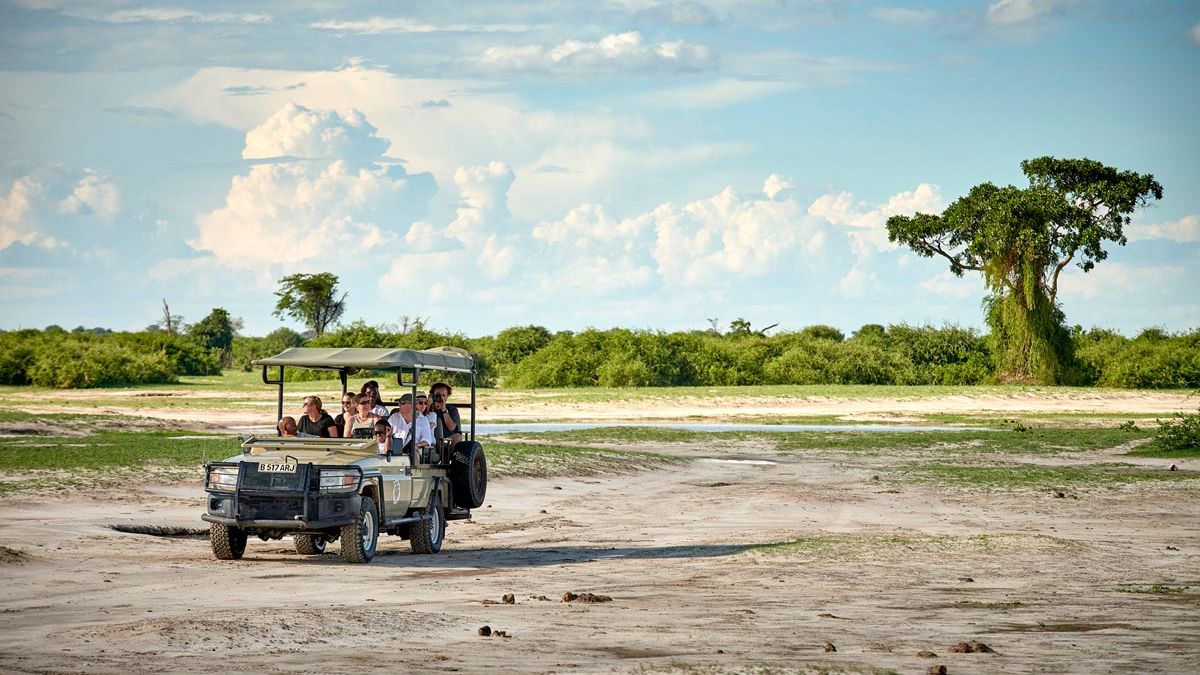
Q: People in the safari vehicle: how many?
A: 9